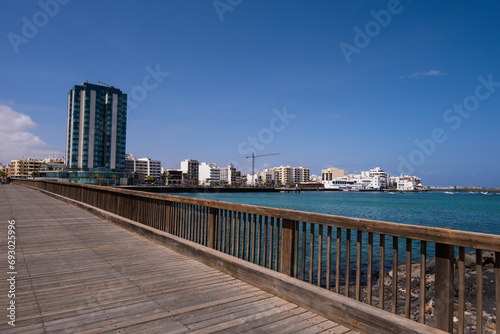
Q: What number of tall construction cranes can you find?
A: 1